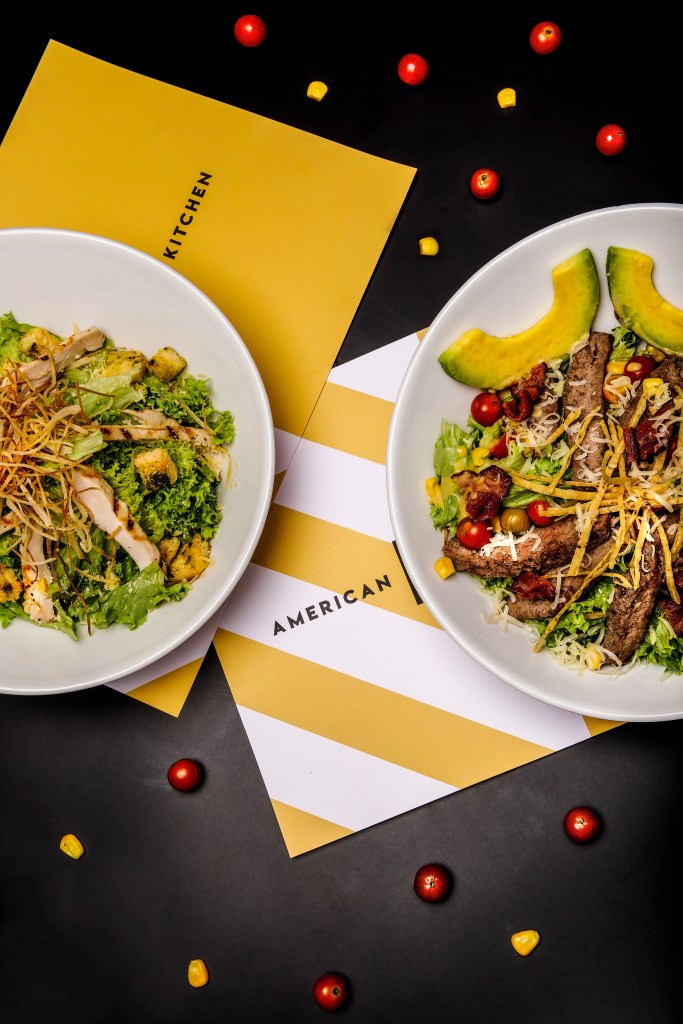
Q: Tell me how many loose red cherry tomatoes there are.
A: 9